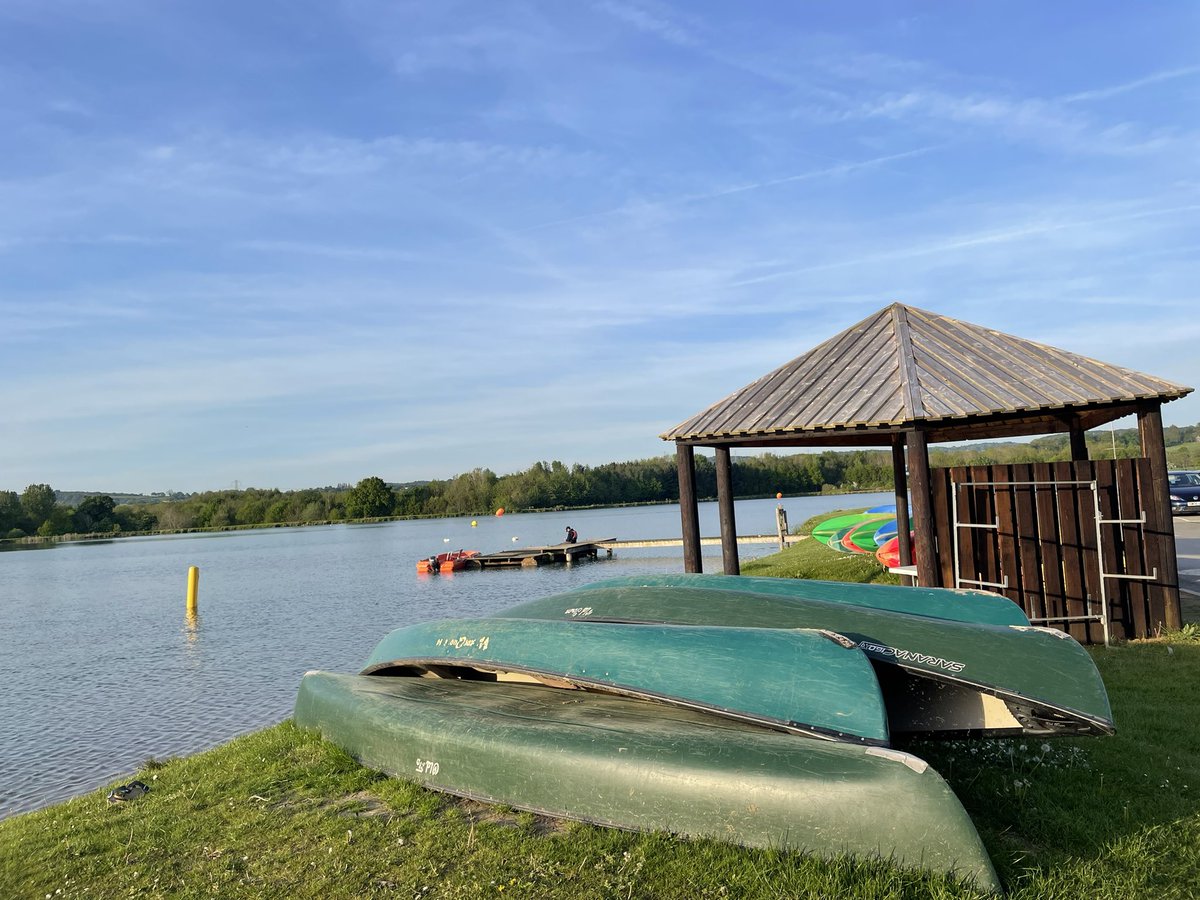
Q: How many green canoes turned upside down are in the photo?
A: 4